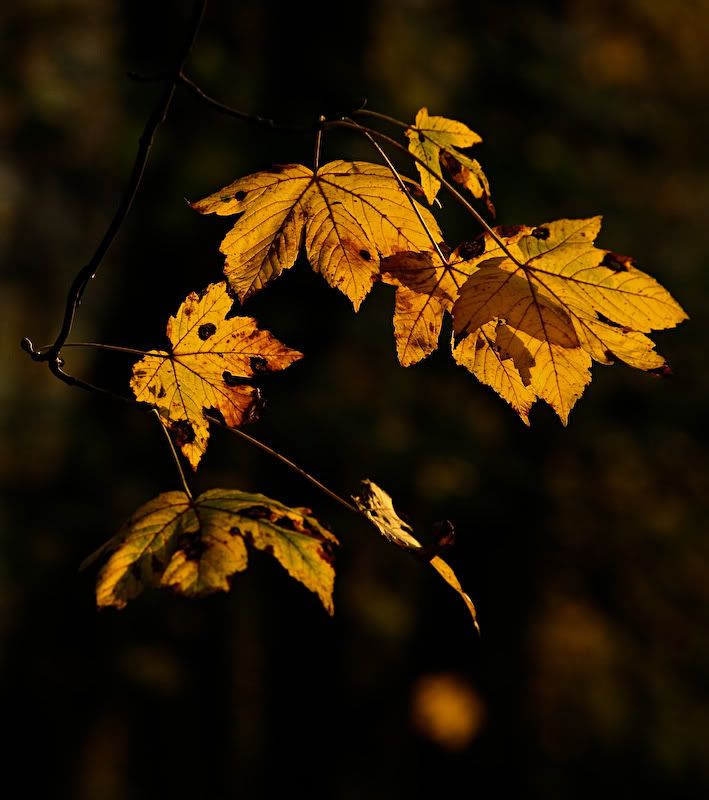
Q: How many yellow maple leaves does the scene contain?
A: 7